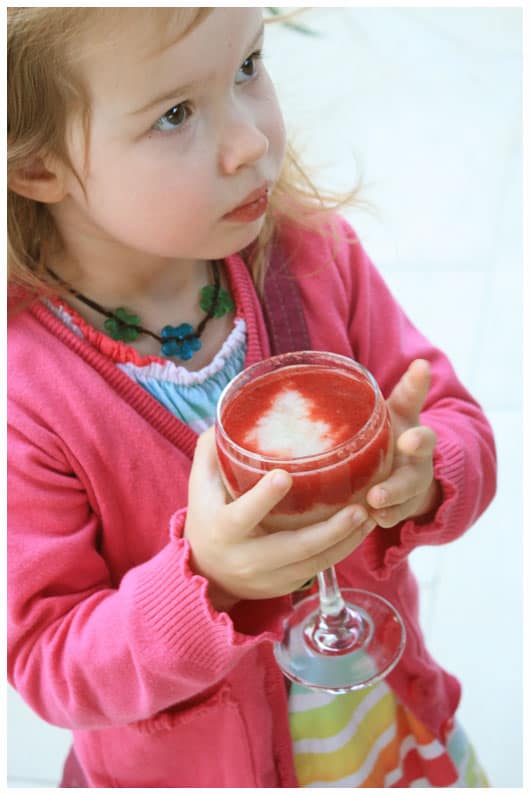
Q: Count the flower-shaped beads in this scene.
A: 3